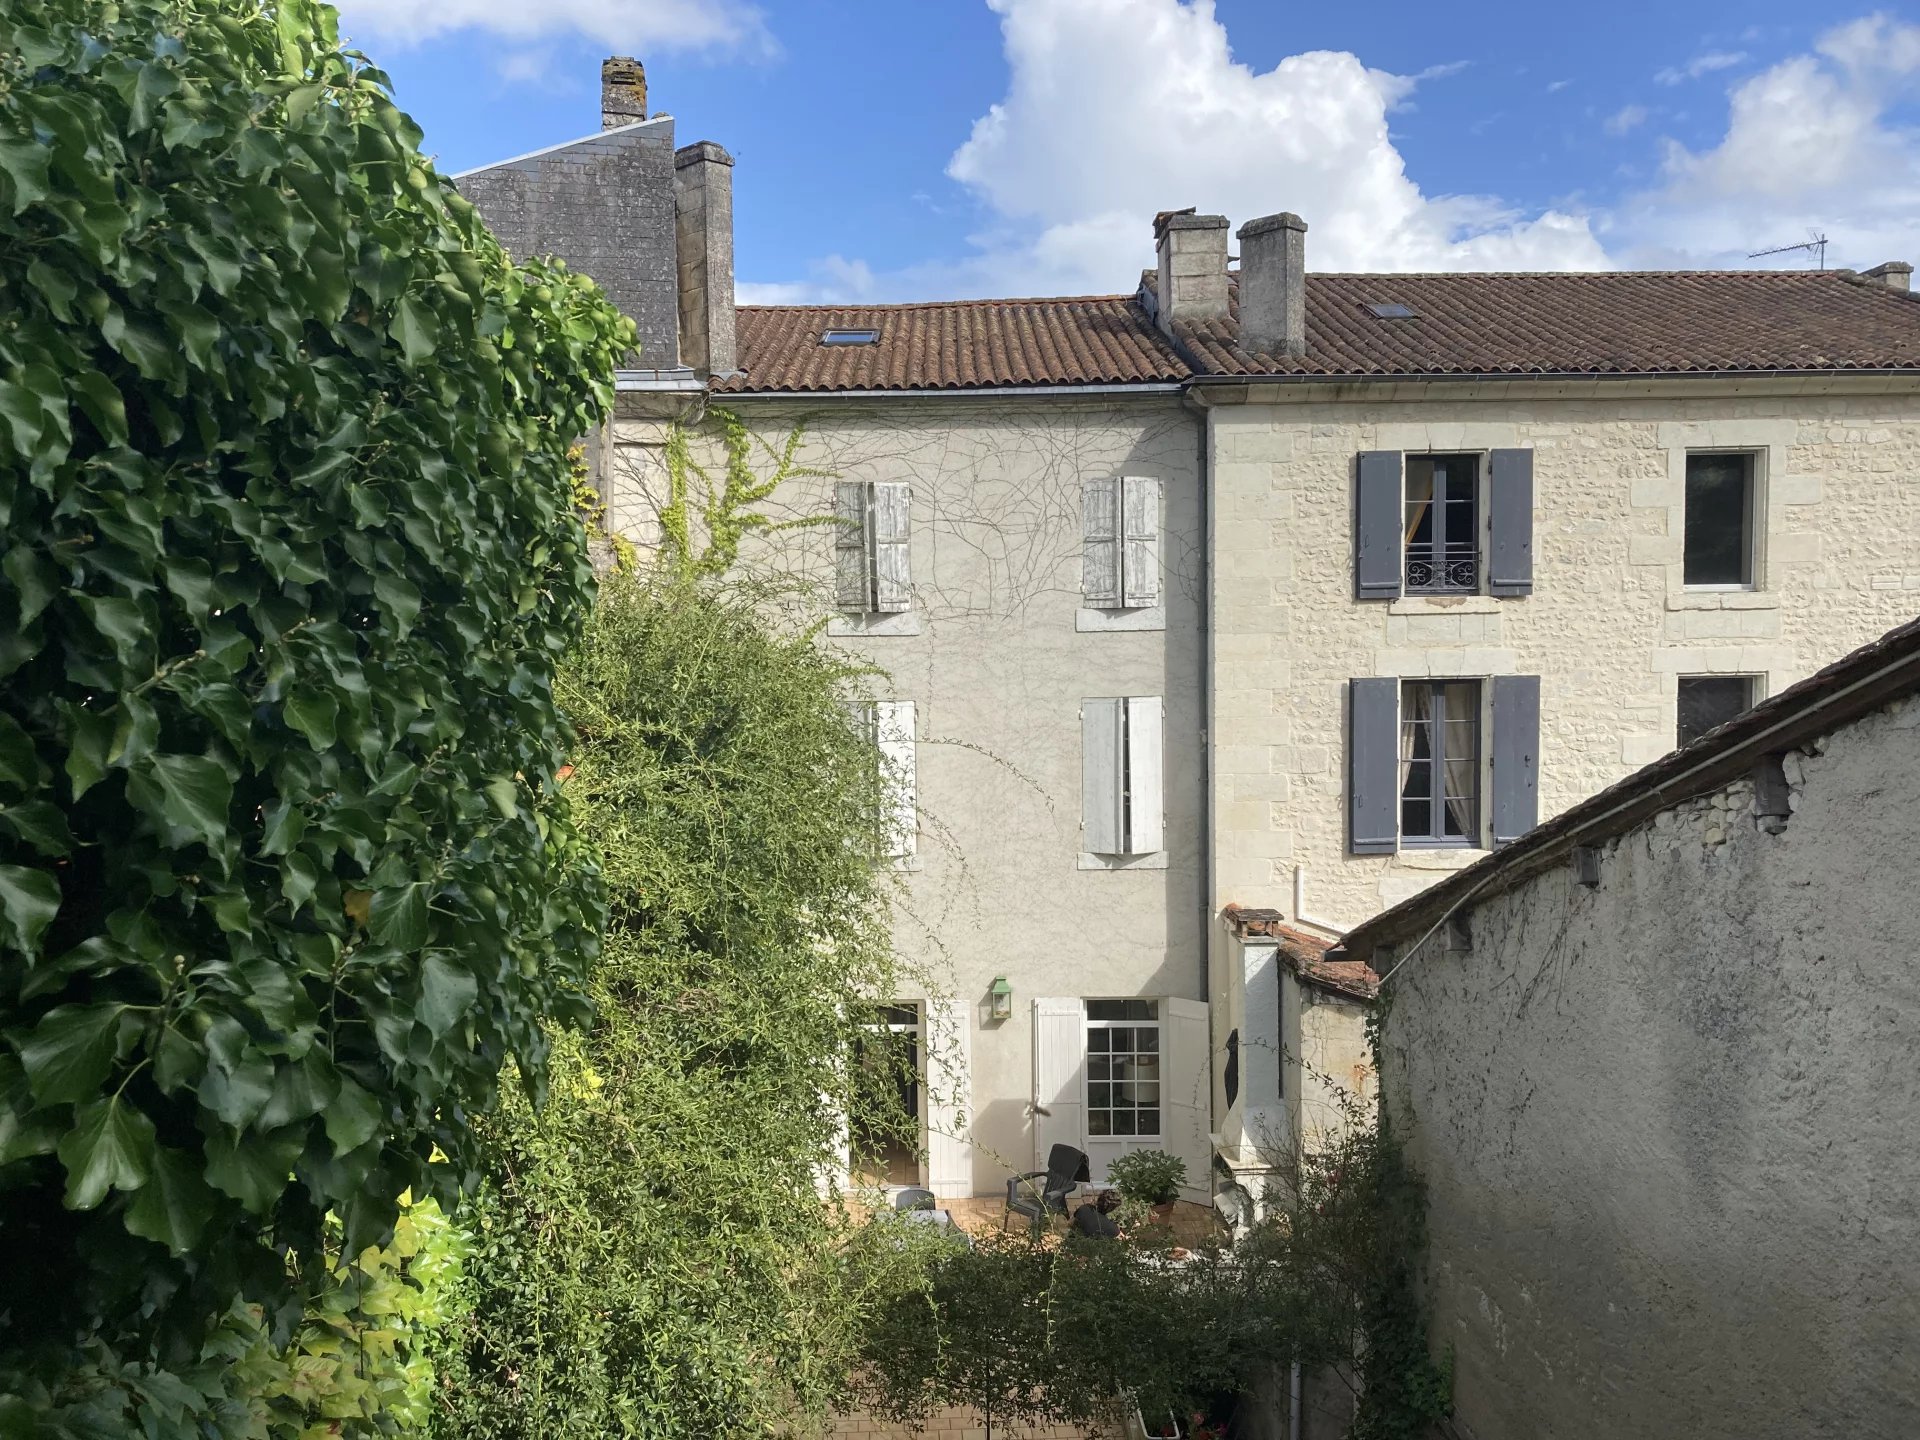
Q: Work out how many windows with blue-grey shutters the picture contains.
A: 2